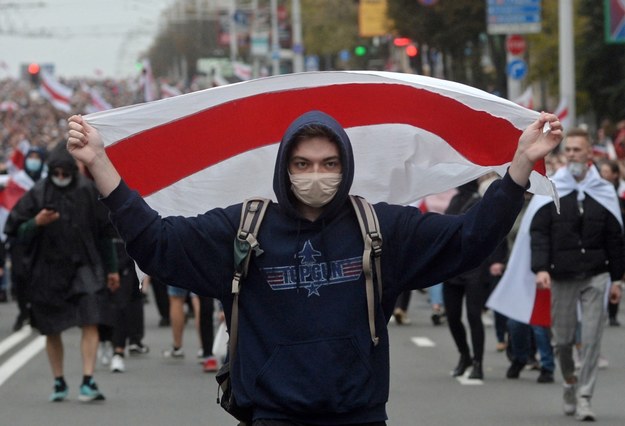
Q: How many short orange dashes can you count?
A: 0